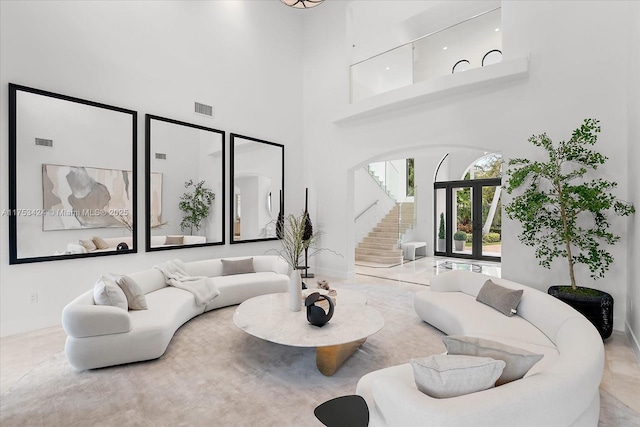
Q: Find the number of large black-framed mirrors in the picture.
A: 3